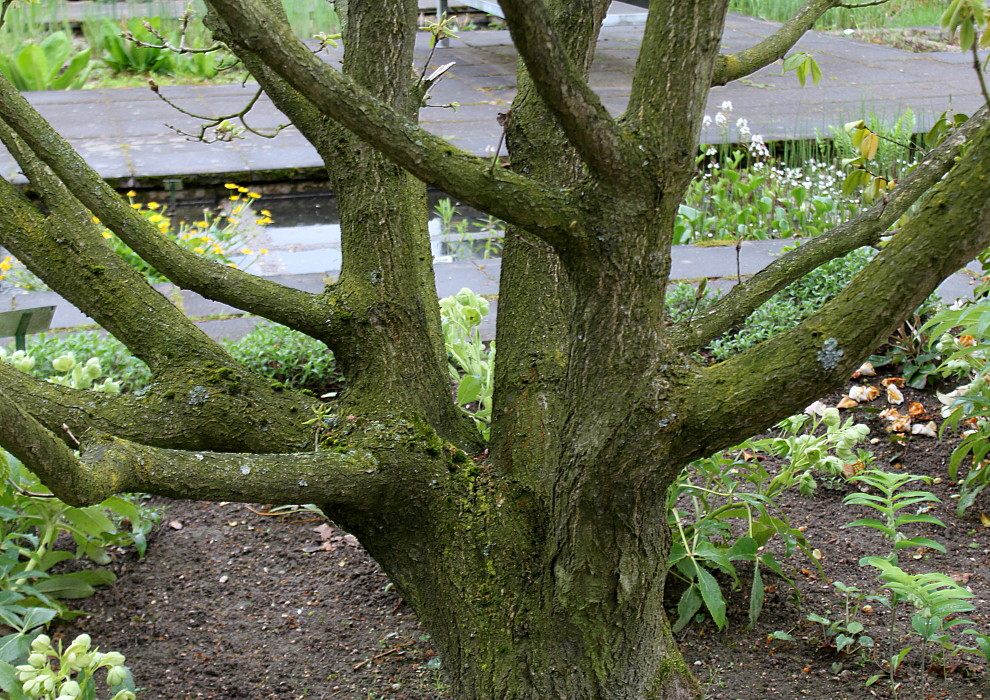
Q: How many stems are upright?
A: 3